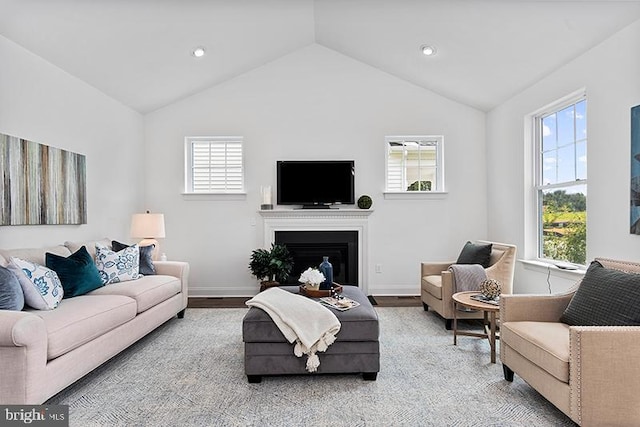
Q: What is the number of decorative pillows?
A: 7